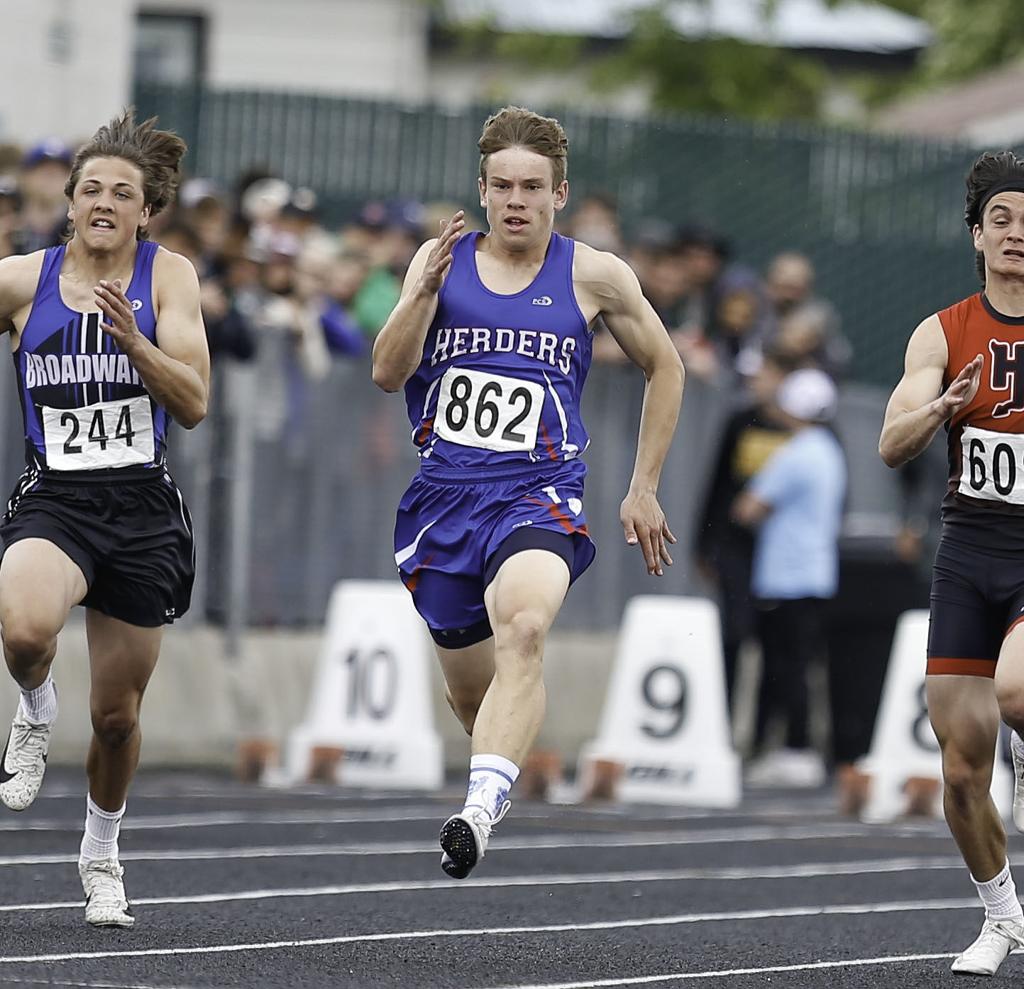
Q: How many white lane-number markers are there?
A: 3